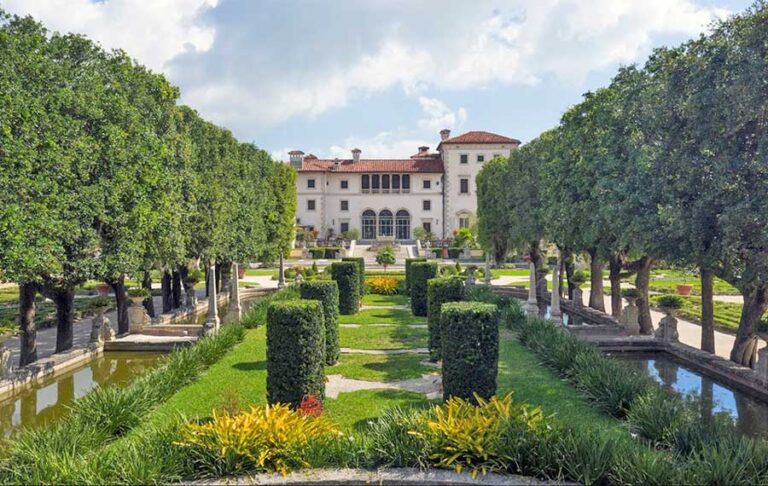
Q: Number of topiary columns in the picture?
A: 8